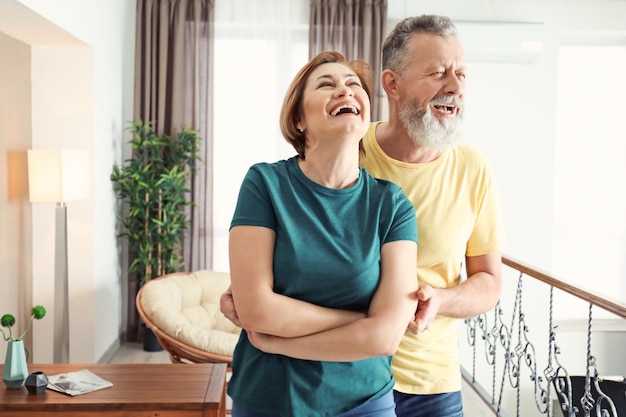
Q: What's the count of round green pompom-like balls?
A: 2